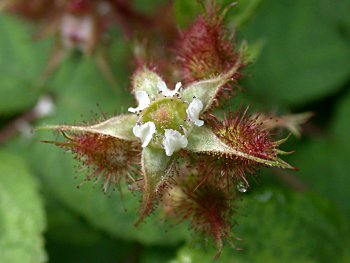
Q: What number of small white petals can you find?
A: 5